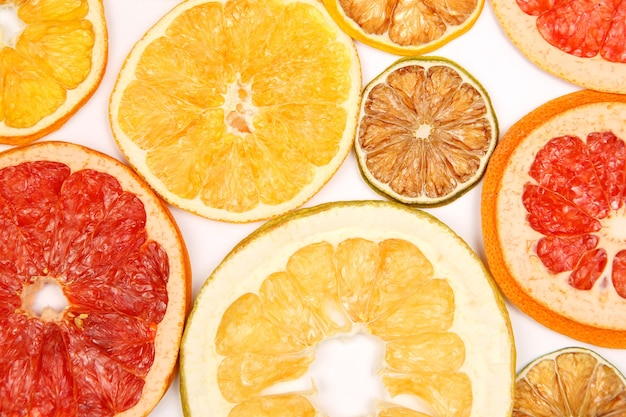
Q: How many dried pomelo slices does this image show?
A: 1